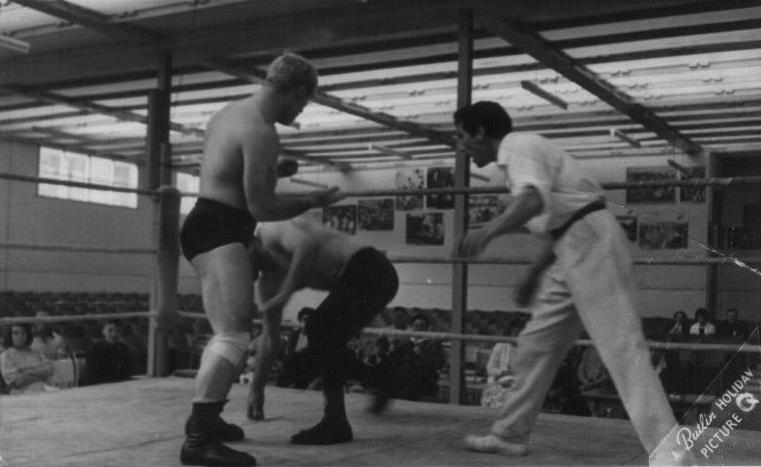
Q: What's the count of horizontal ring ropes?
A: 3